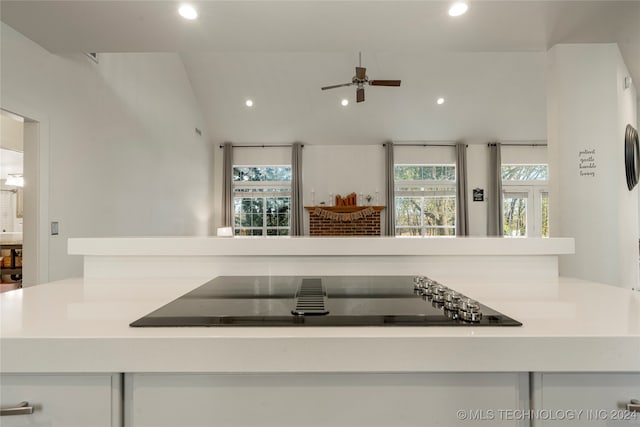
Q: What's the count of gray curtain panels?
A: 5